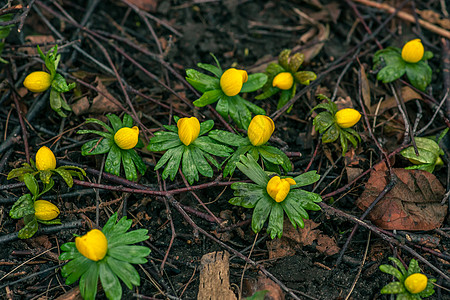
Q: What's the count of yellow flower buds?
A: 13